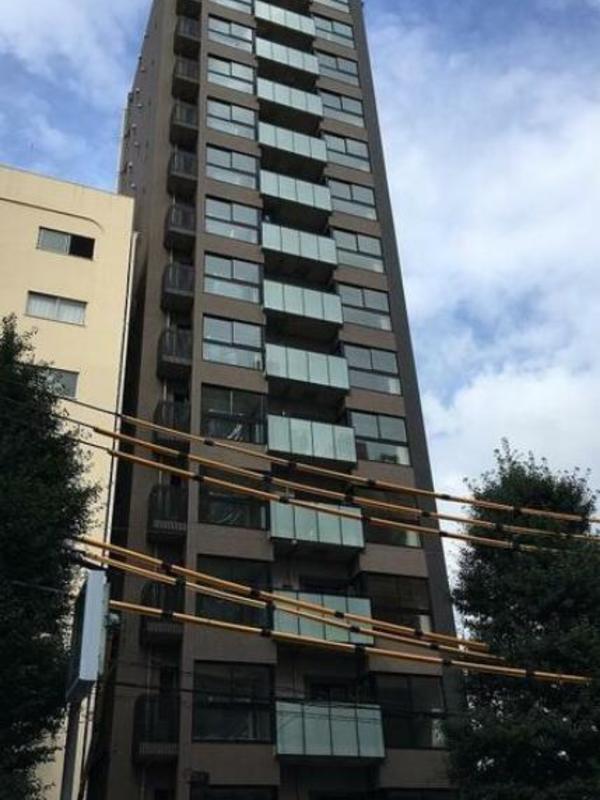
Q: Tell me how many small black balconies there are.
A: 12